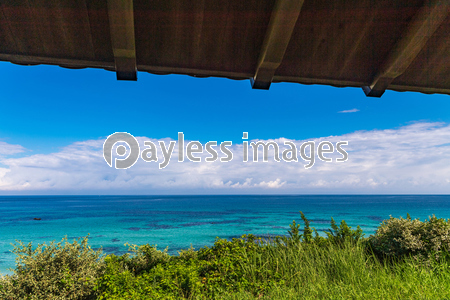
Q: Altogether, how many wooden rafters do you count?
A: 3